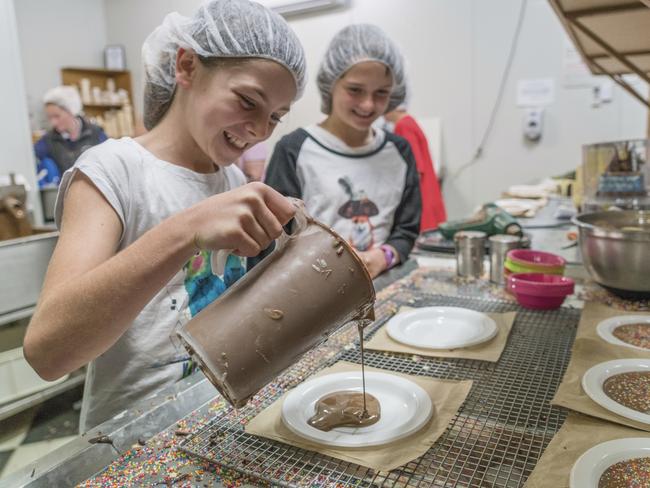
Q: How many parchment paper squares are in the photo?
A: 5